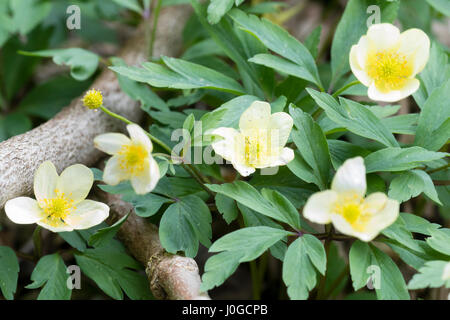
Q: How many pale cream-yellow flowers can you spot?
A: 5